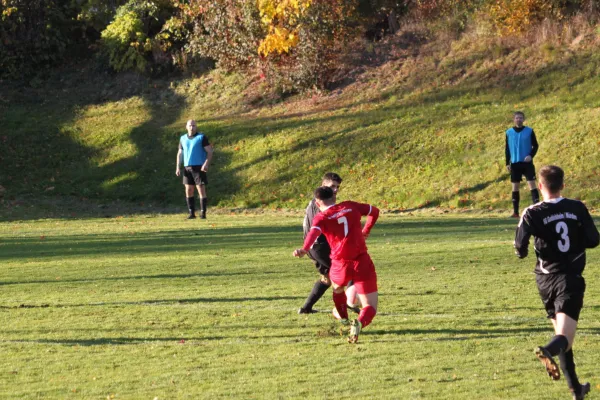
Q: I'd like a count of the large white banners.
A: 0